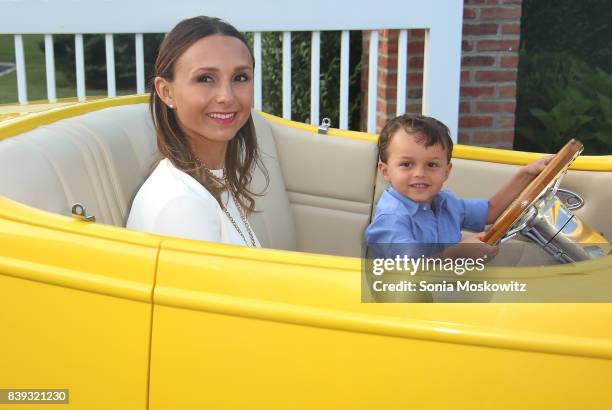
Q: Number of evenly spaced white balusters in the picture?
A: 11